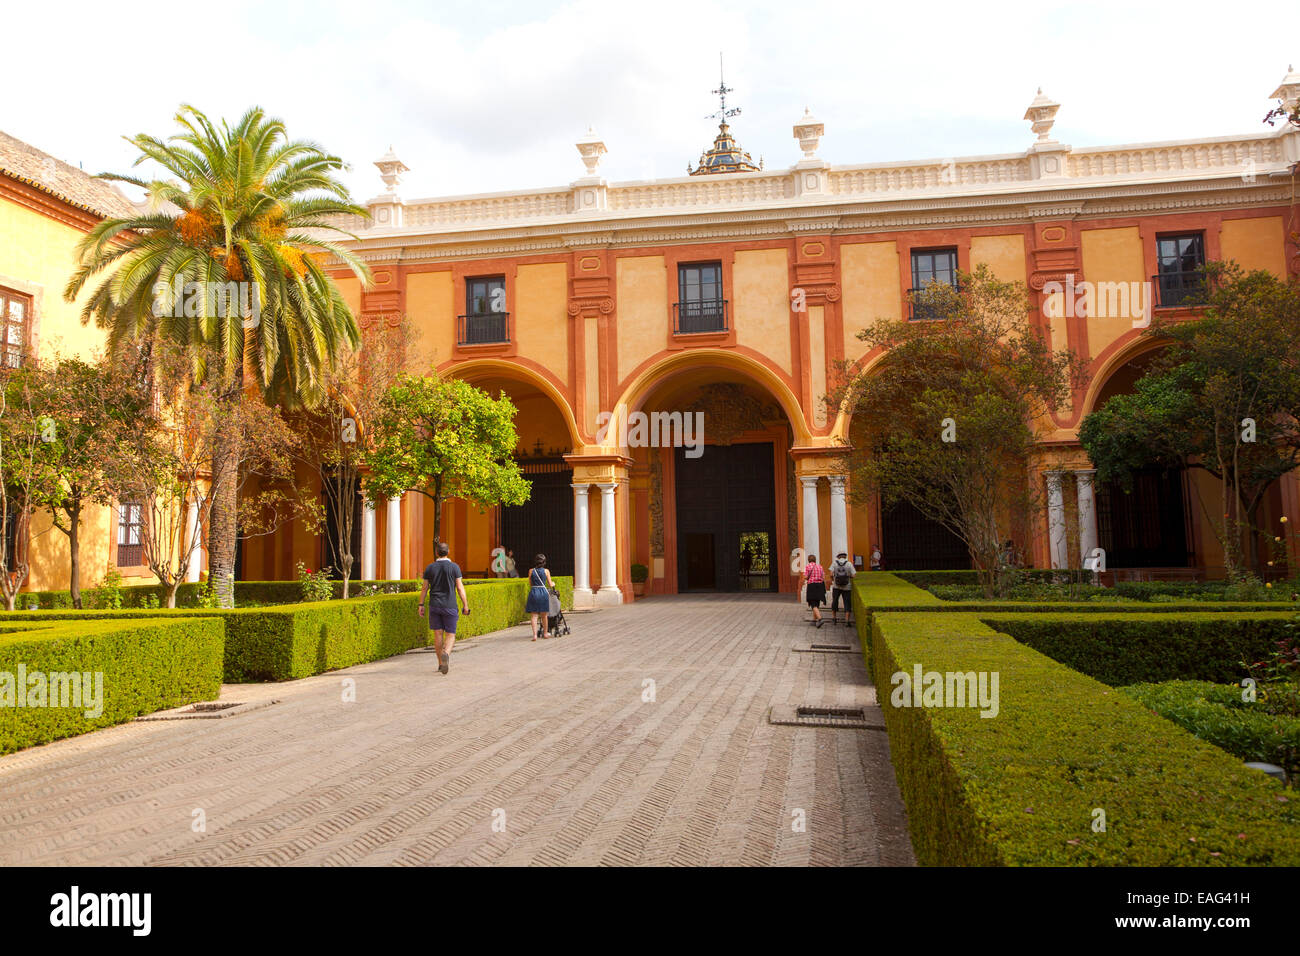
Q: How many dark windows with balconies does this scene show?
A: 4